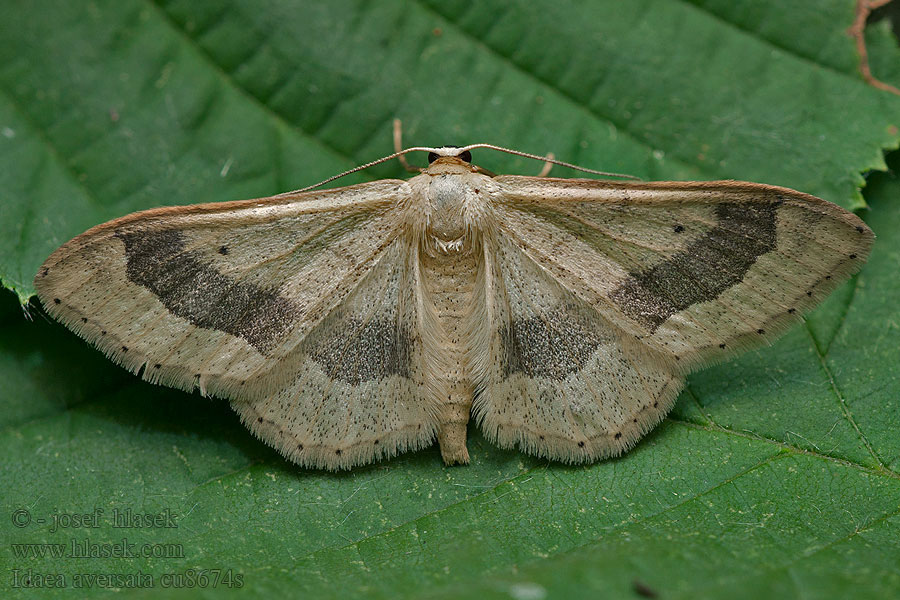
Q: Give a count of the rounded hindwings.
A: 2